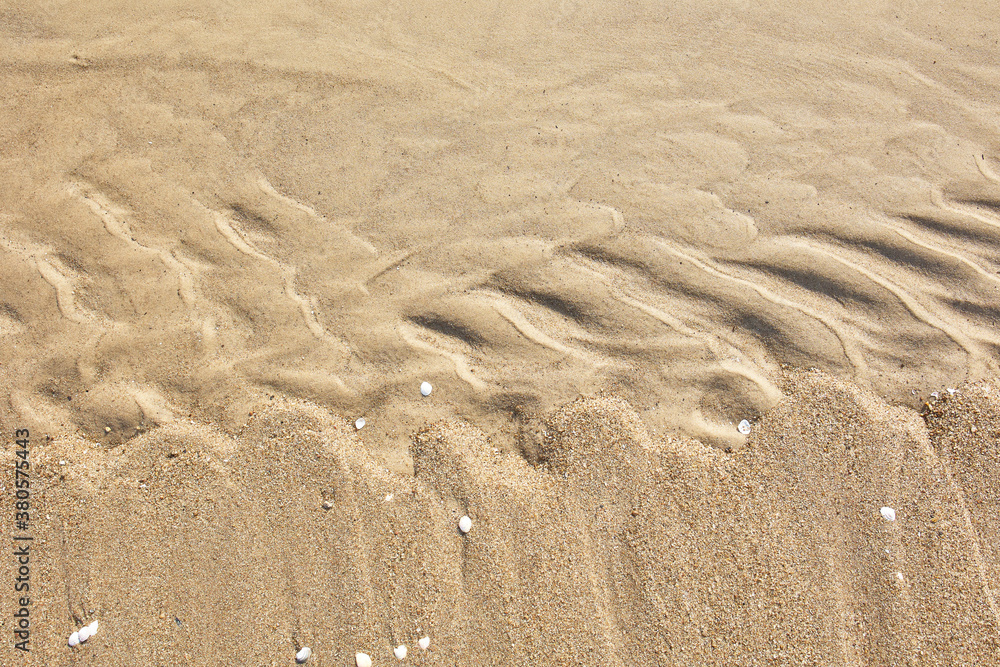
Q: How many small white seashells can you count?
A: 12